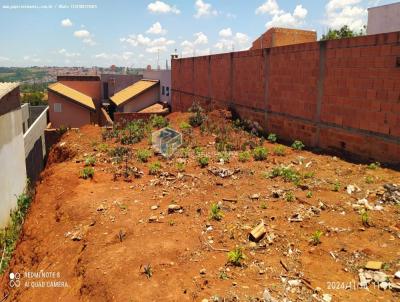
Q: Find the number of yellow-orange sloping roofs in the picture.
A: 2